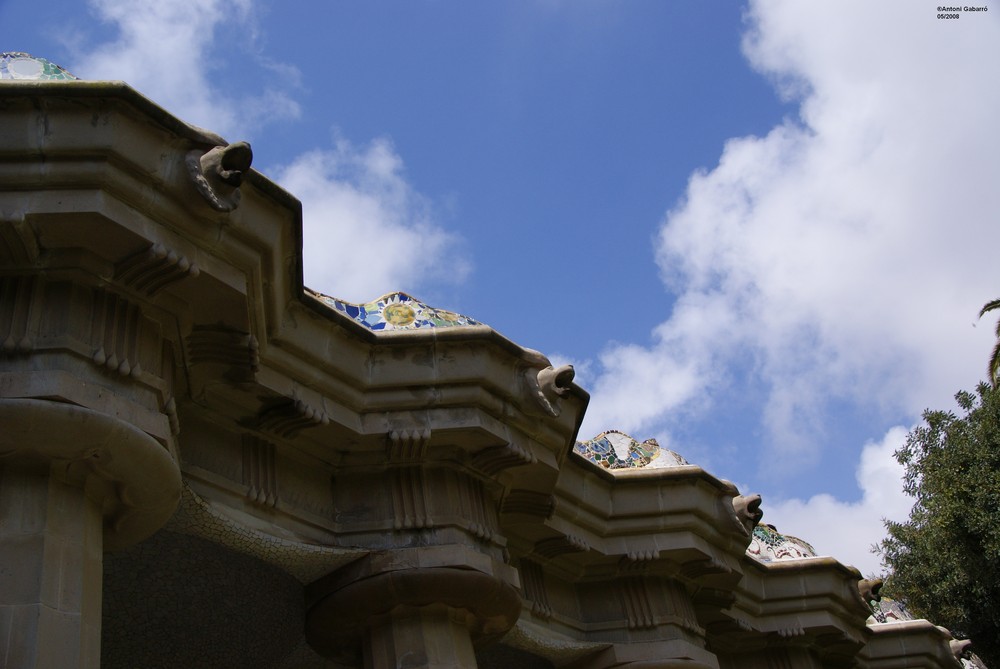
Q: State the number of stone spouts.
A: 5